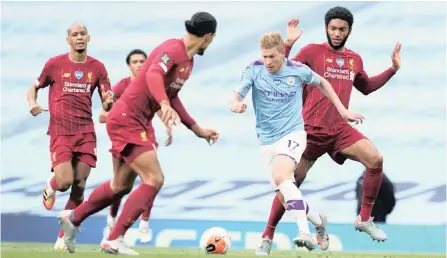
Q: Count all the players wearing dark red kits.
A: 4